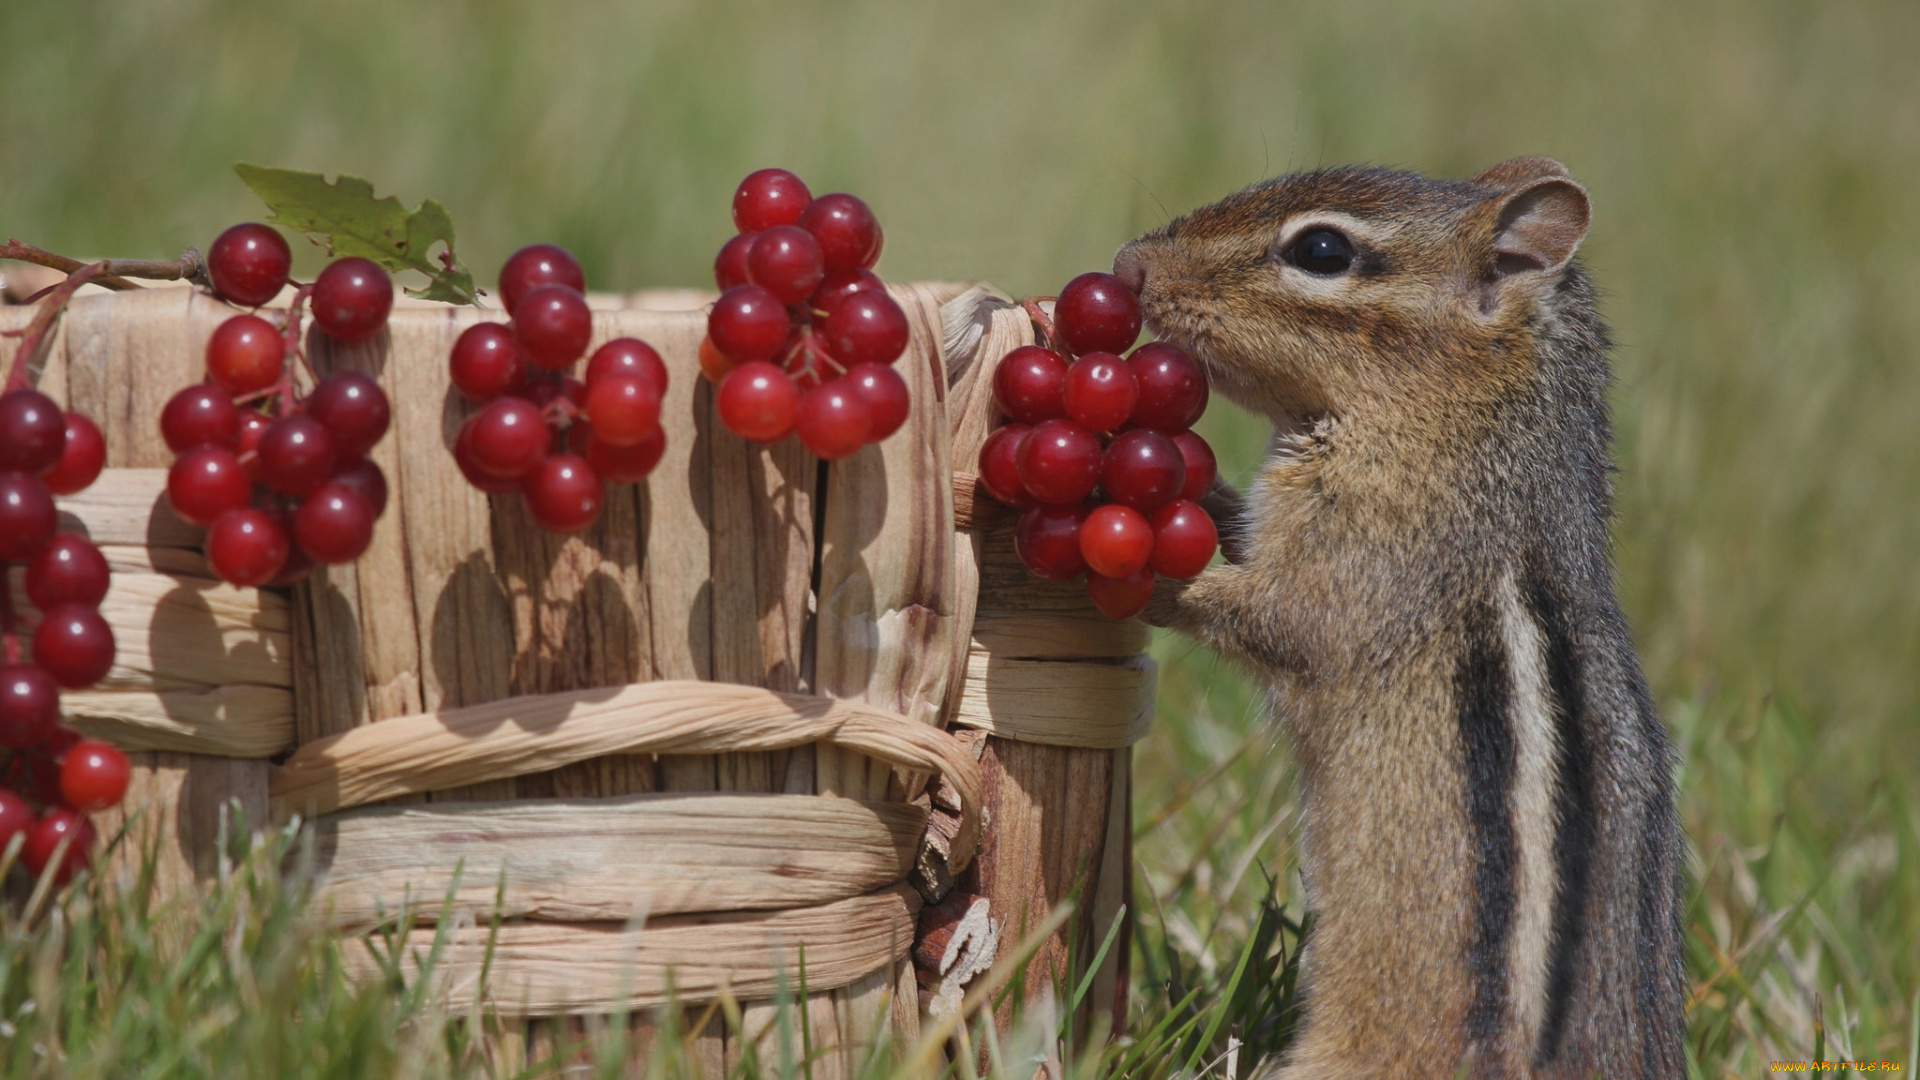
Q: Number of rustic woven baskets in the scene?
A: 1